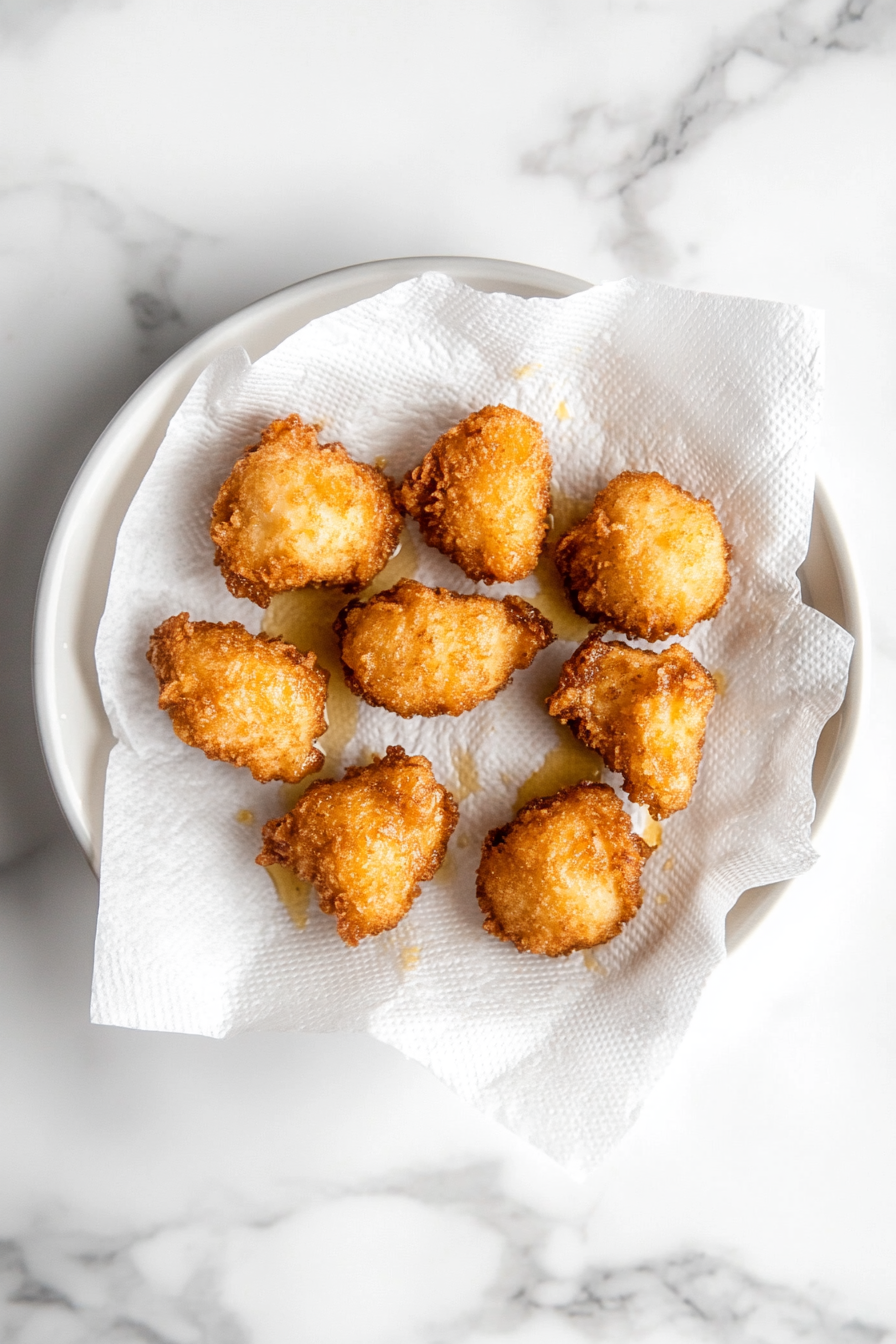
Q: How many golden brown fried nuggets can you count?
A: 8